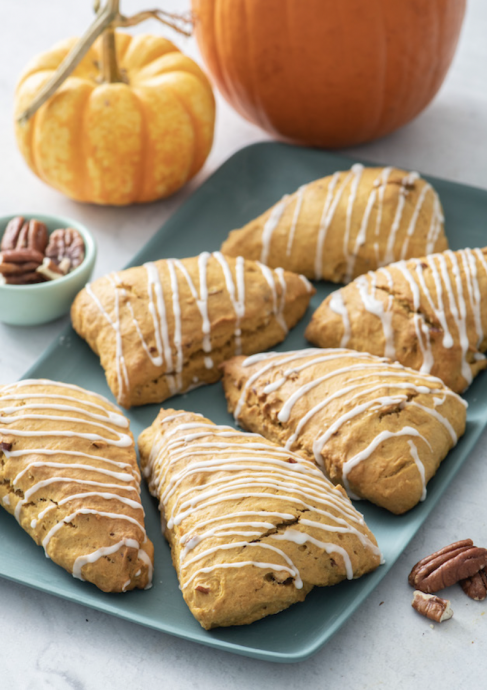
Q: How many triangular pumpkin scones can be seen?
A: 6